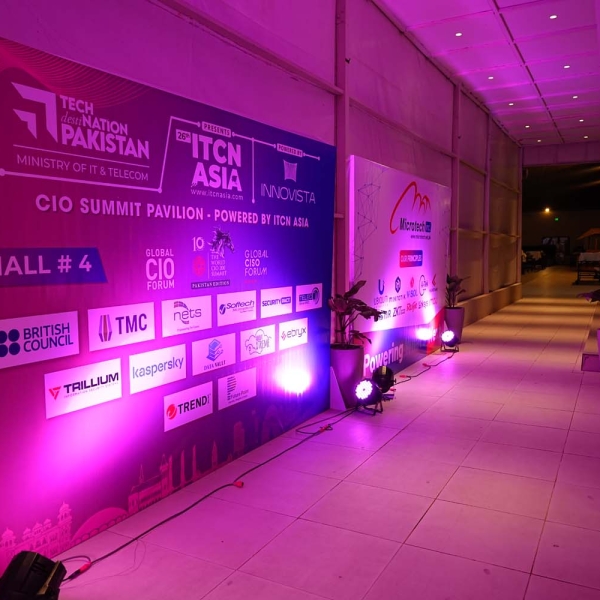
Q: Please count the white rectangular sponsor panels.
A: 13